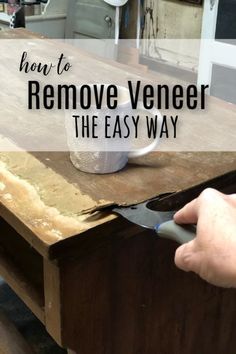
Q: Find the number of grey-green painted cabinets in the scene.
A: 1